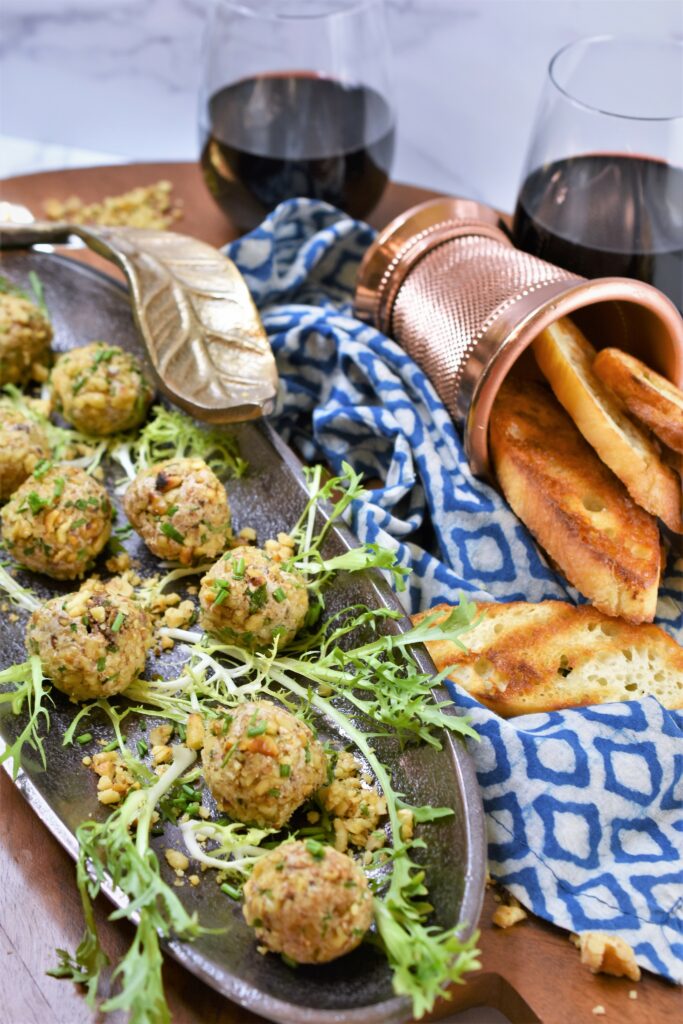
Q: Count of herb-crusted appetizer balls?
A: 9